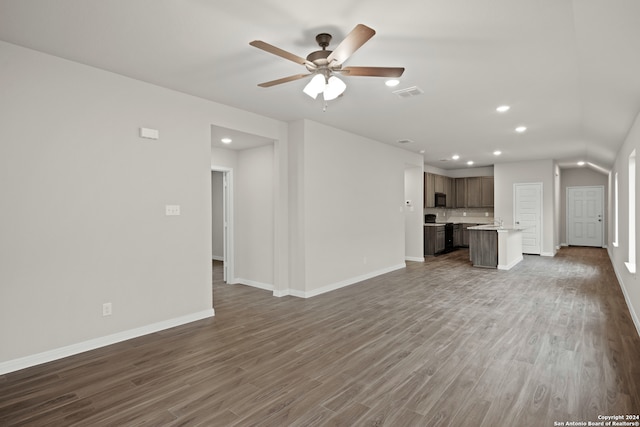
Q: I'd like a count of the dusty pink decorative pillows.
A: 0